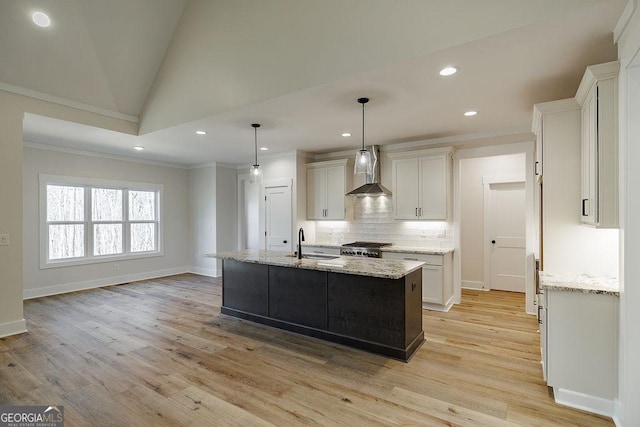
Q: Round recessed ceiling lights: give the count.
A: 7